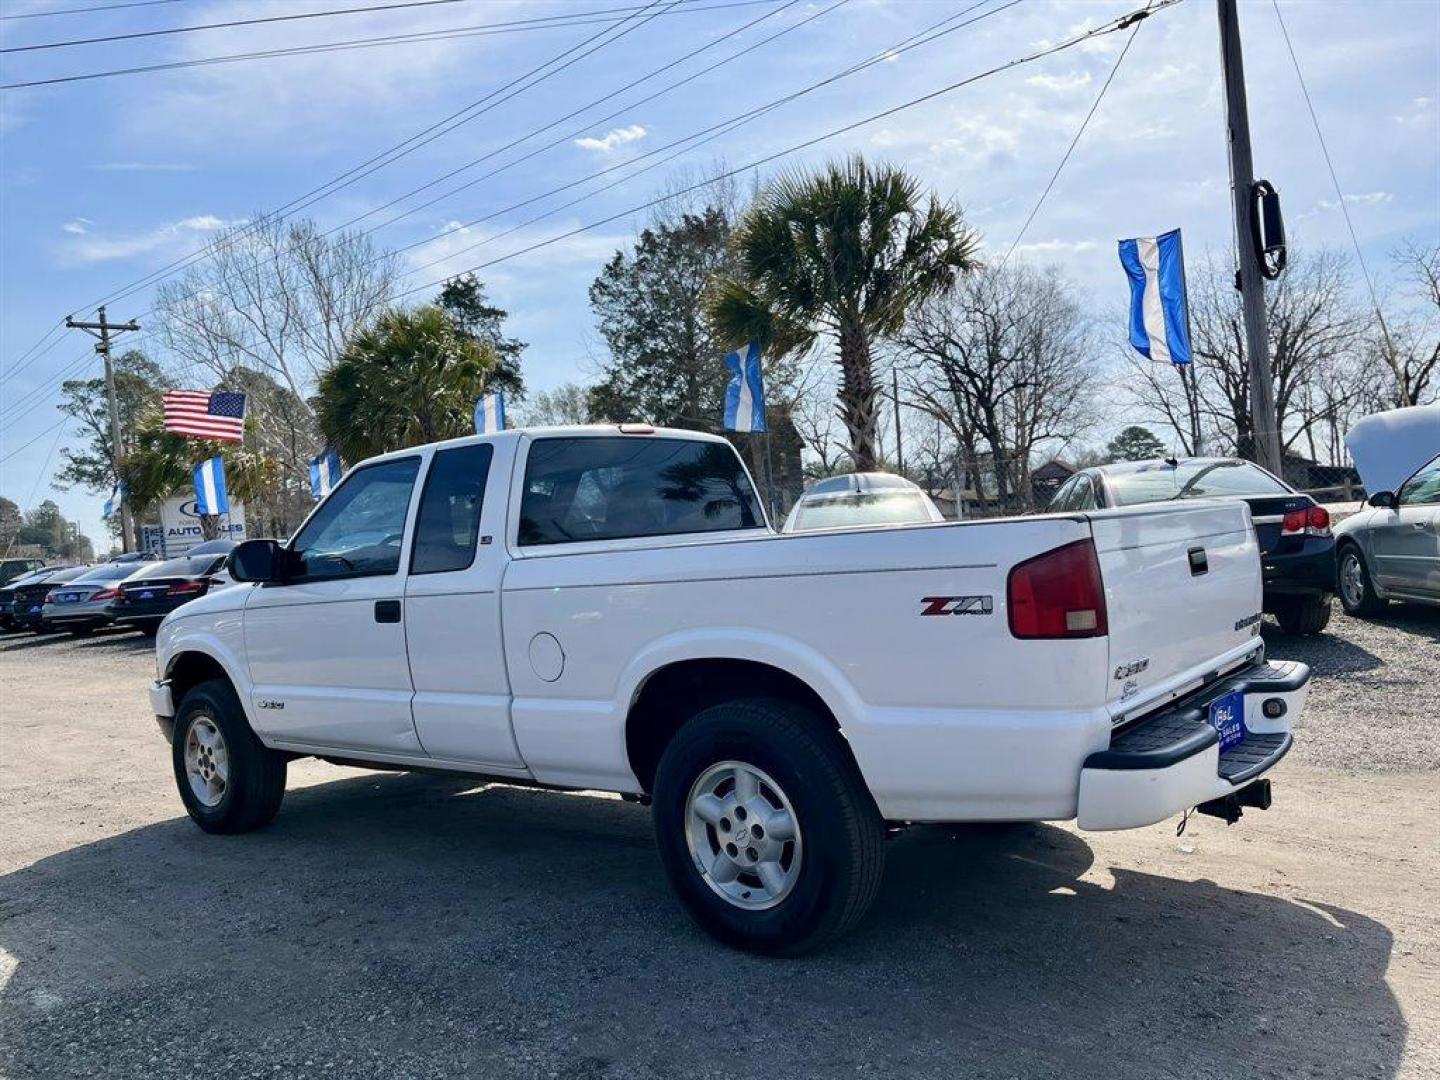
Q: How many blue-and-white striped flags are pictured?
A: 6